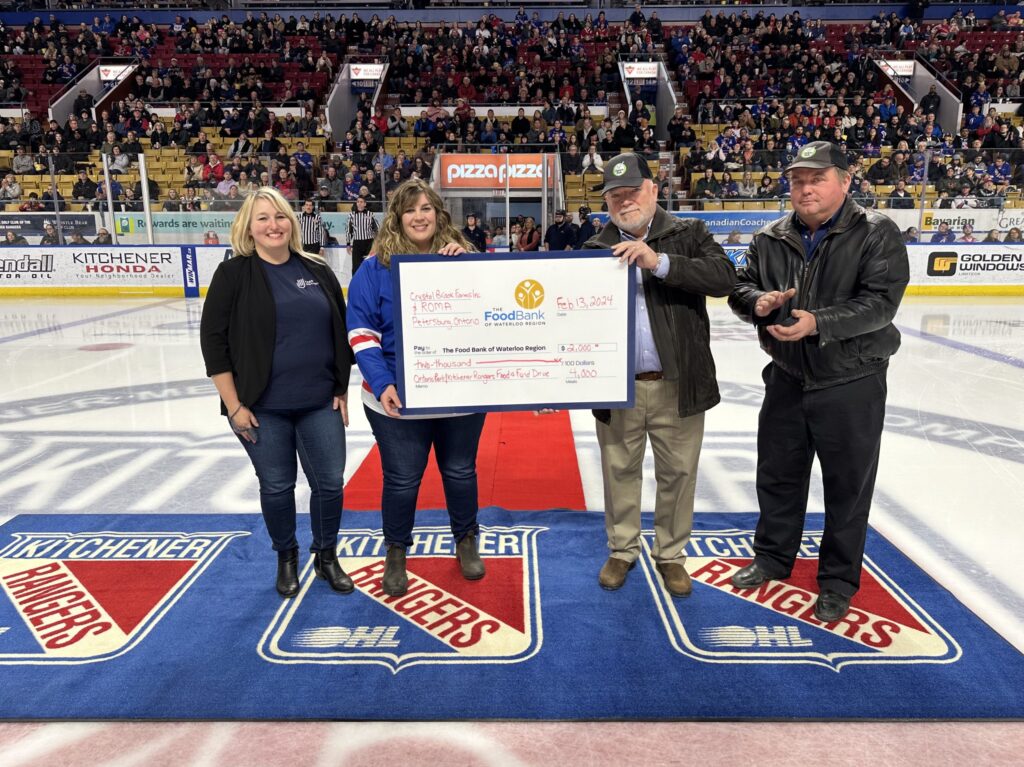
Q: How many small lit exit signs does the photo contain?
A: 1